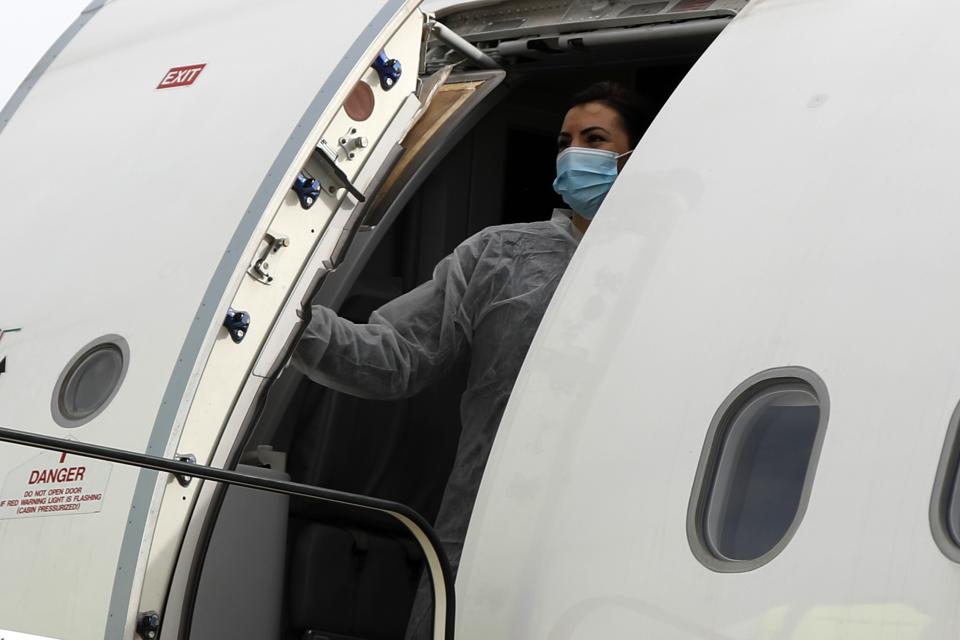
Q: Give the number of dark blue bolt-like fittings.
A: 5